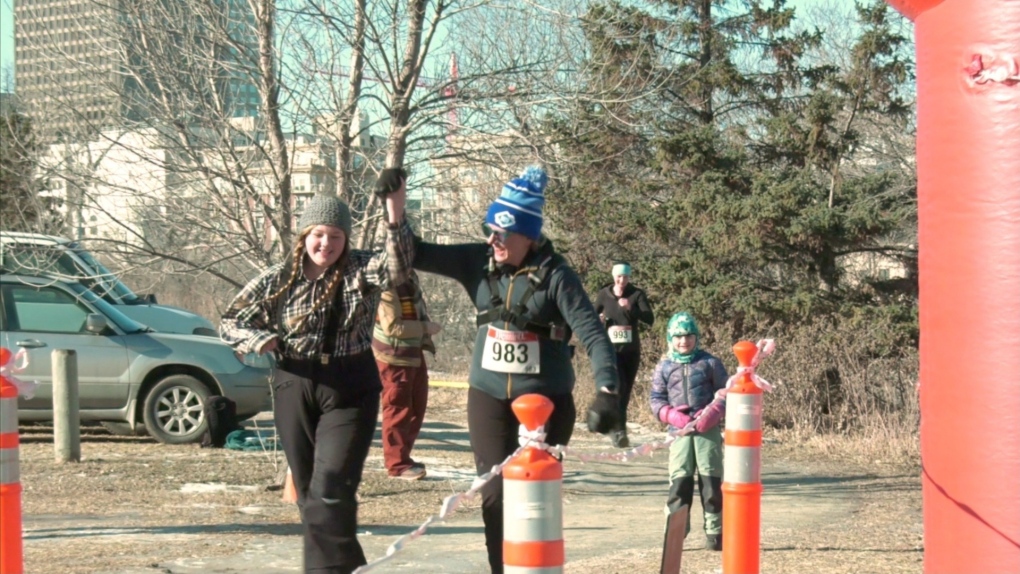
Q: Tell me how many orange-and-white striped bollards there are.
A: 3